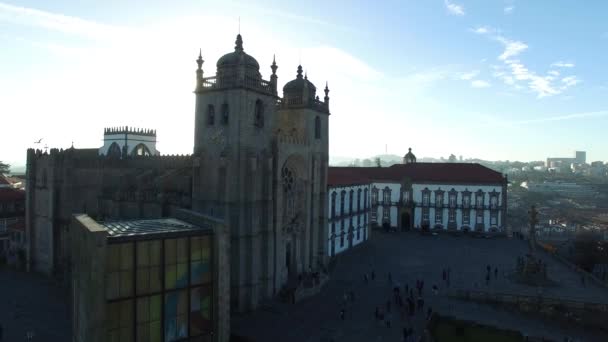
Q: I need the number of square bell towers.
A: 2